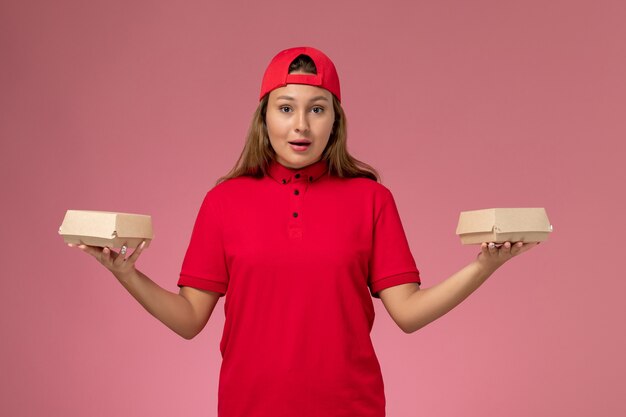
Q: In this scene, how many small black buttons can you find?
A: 5